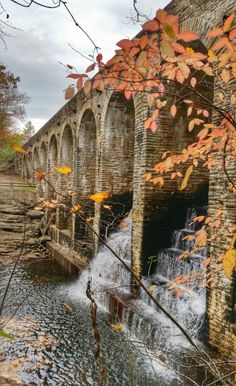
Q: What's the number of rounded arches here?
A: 7